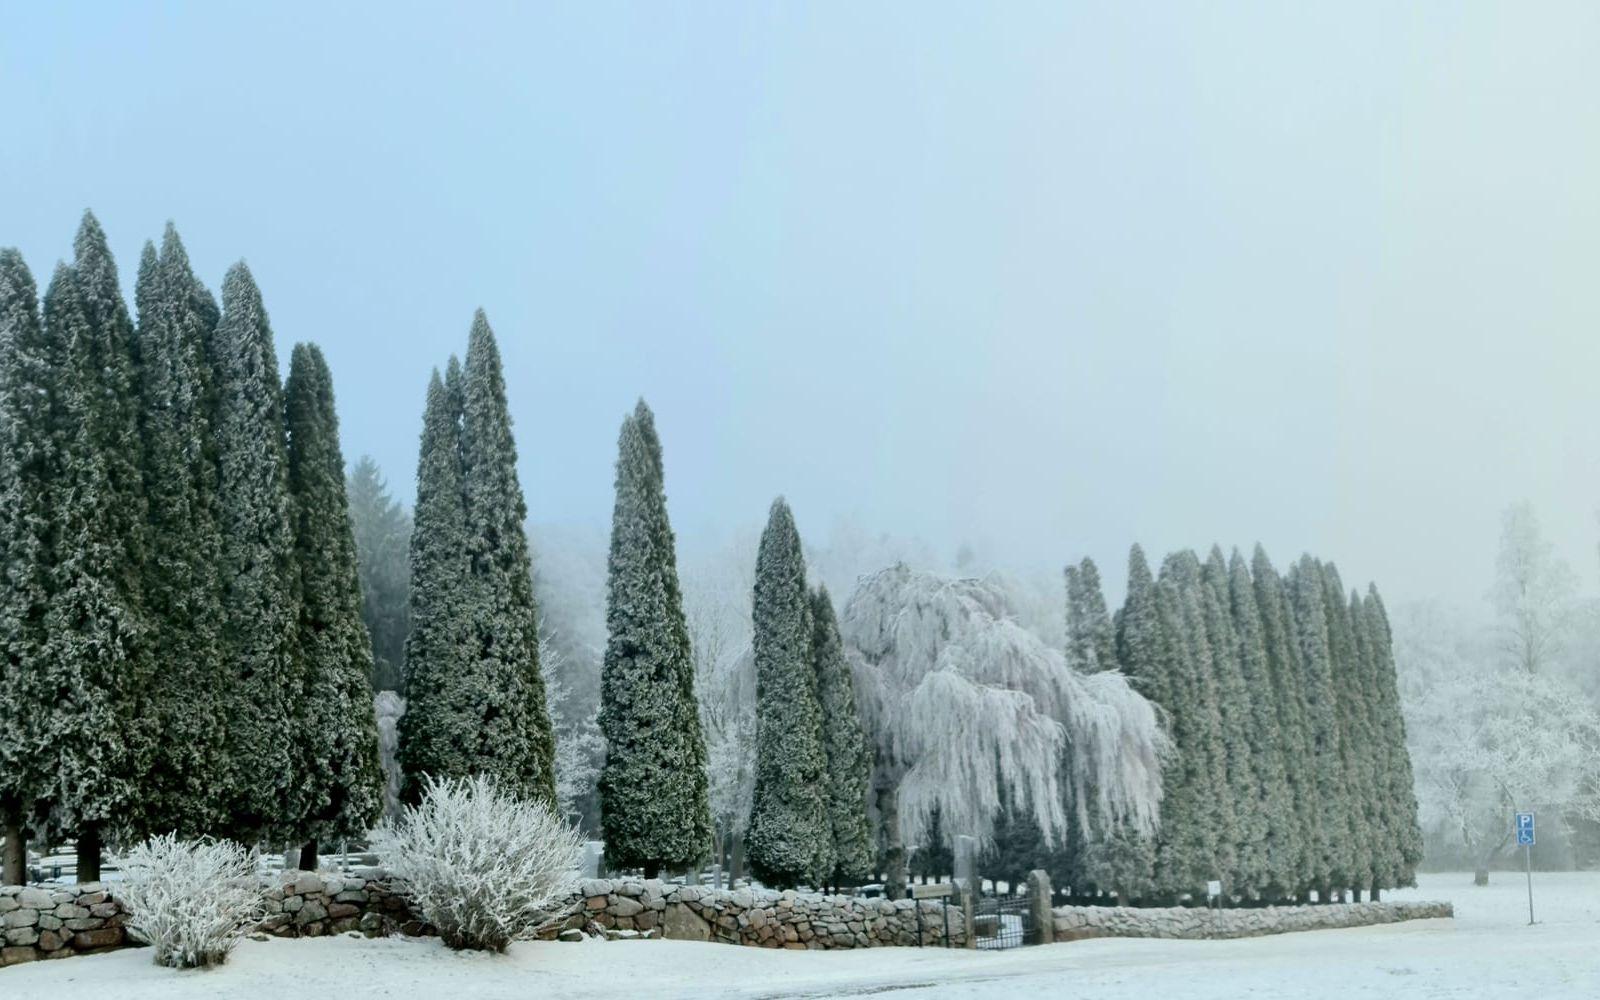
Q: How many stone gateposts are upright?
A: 2